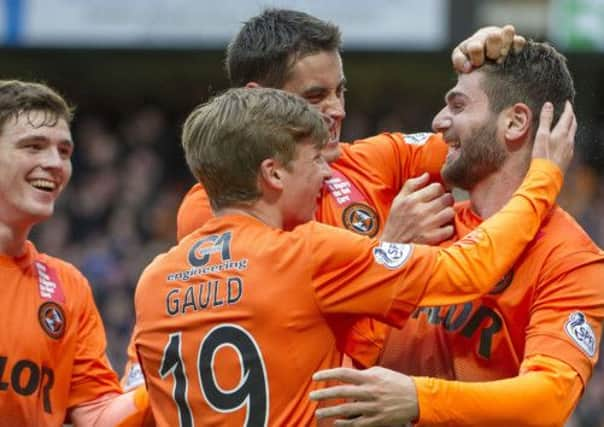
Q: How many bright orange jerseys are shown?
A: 4